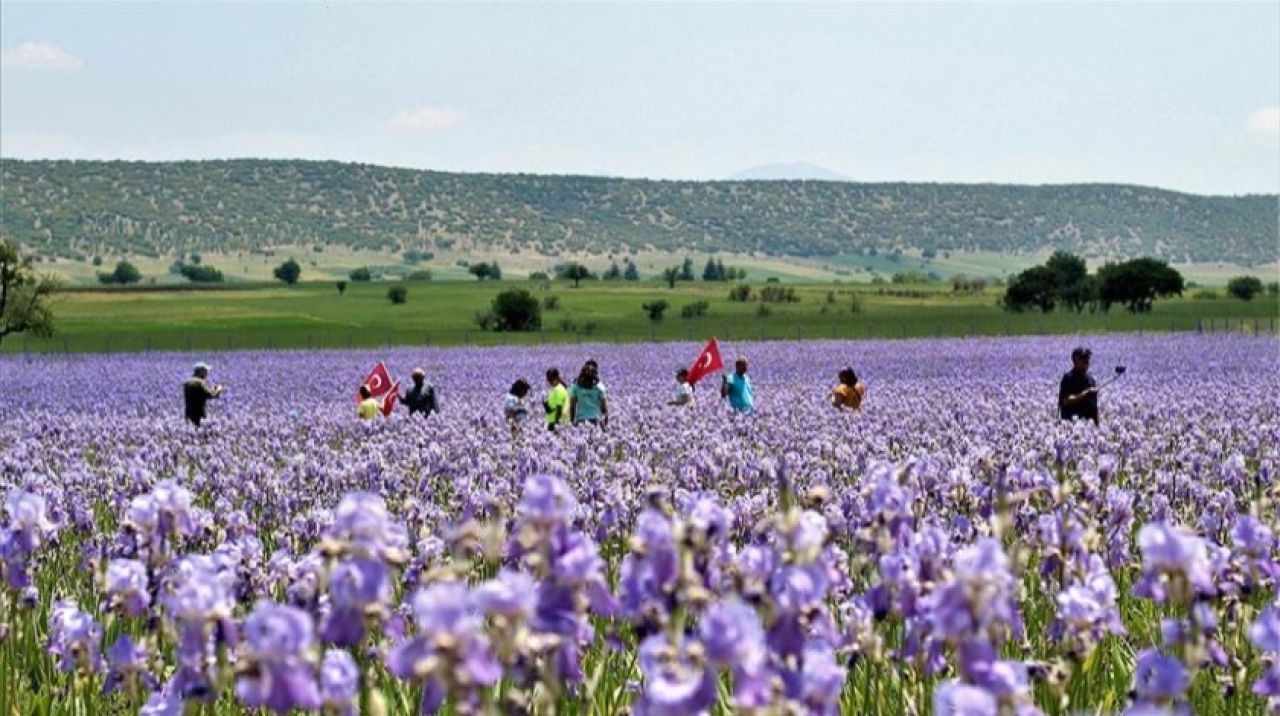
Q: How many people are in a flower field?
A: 11